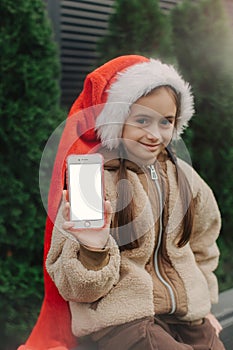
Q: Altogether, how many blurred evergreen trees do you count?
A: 3